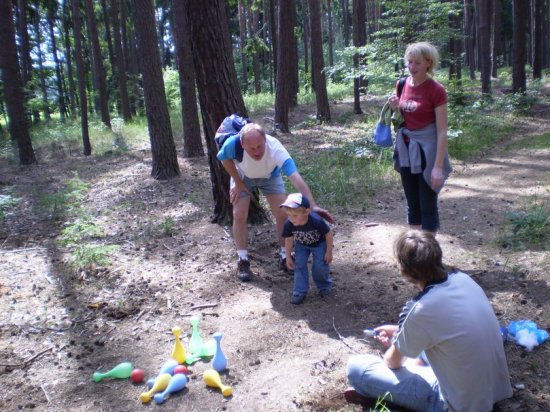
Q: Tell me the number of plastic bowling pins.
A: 9